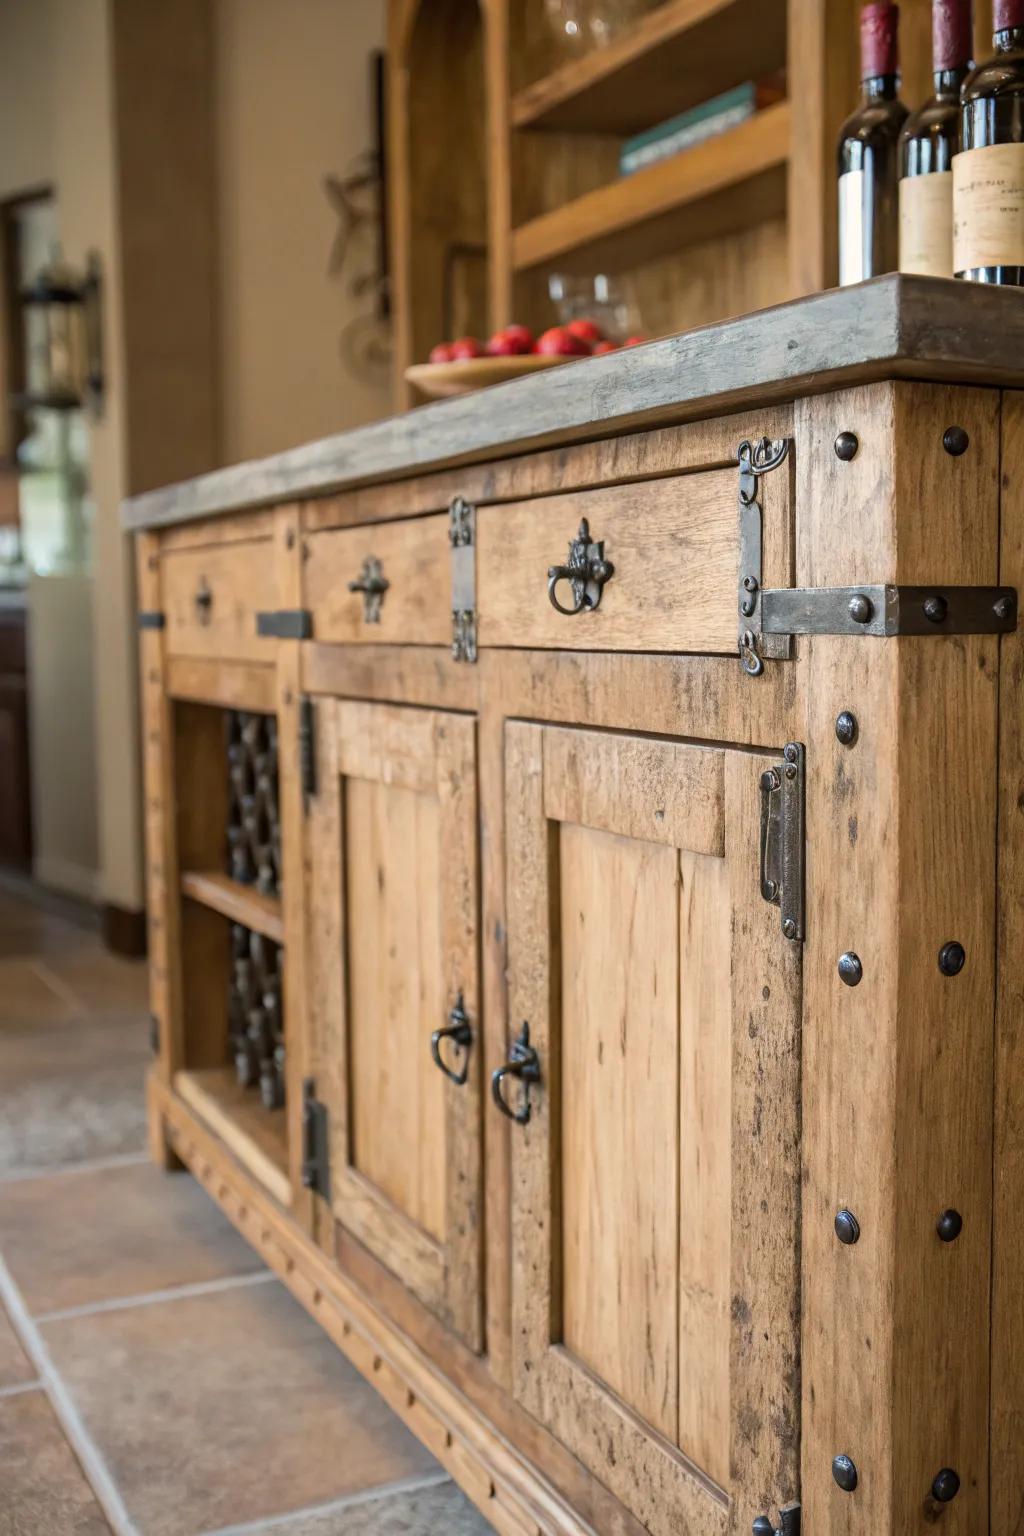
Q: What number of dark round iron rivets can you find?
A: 12